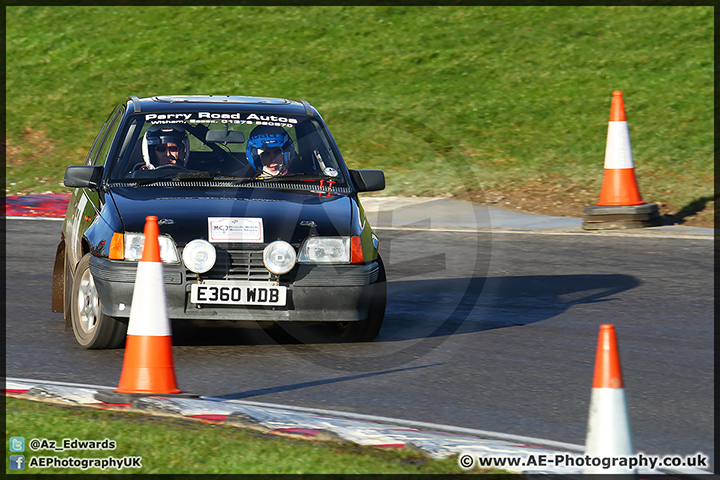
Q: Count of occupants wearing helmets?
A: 2